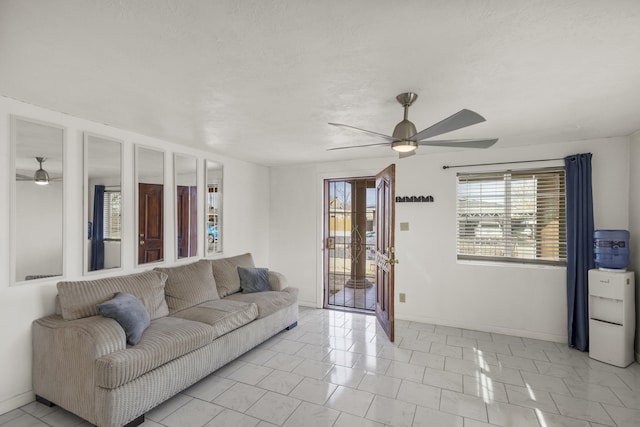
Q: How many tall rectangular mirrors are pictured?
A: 5